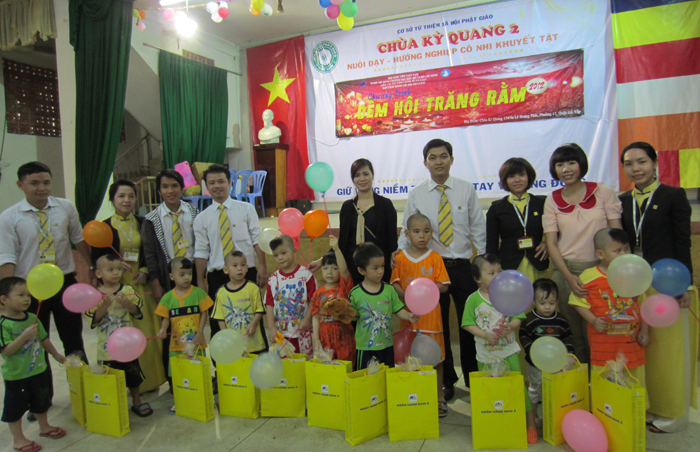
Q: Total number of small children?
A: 11